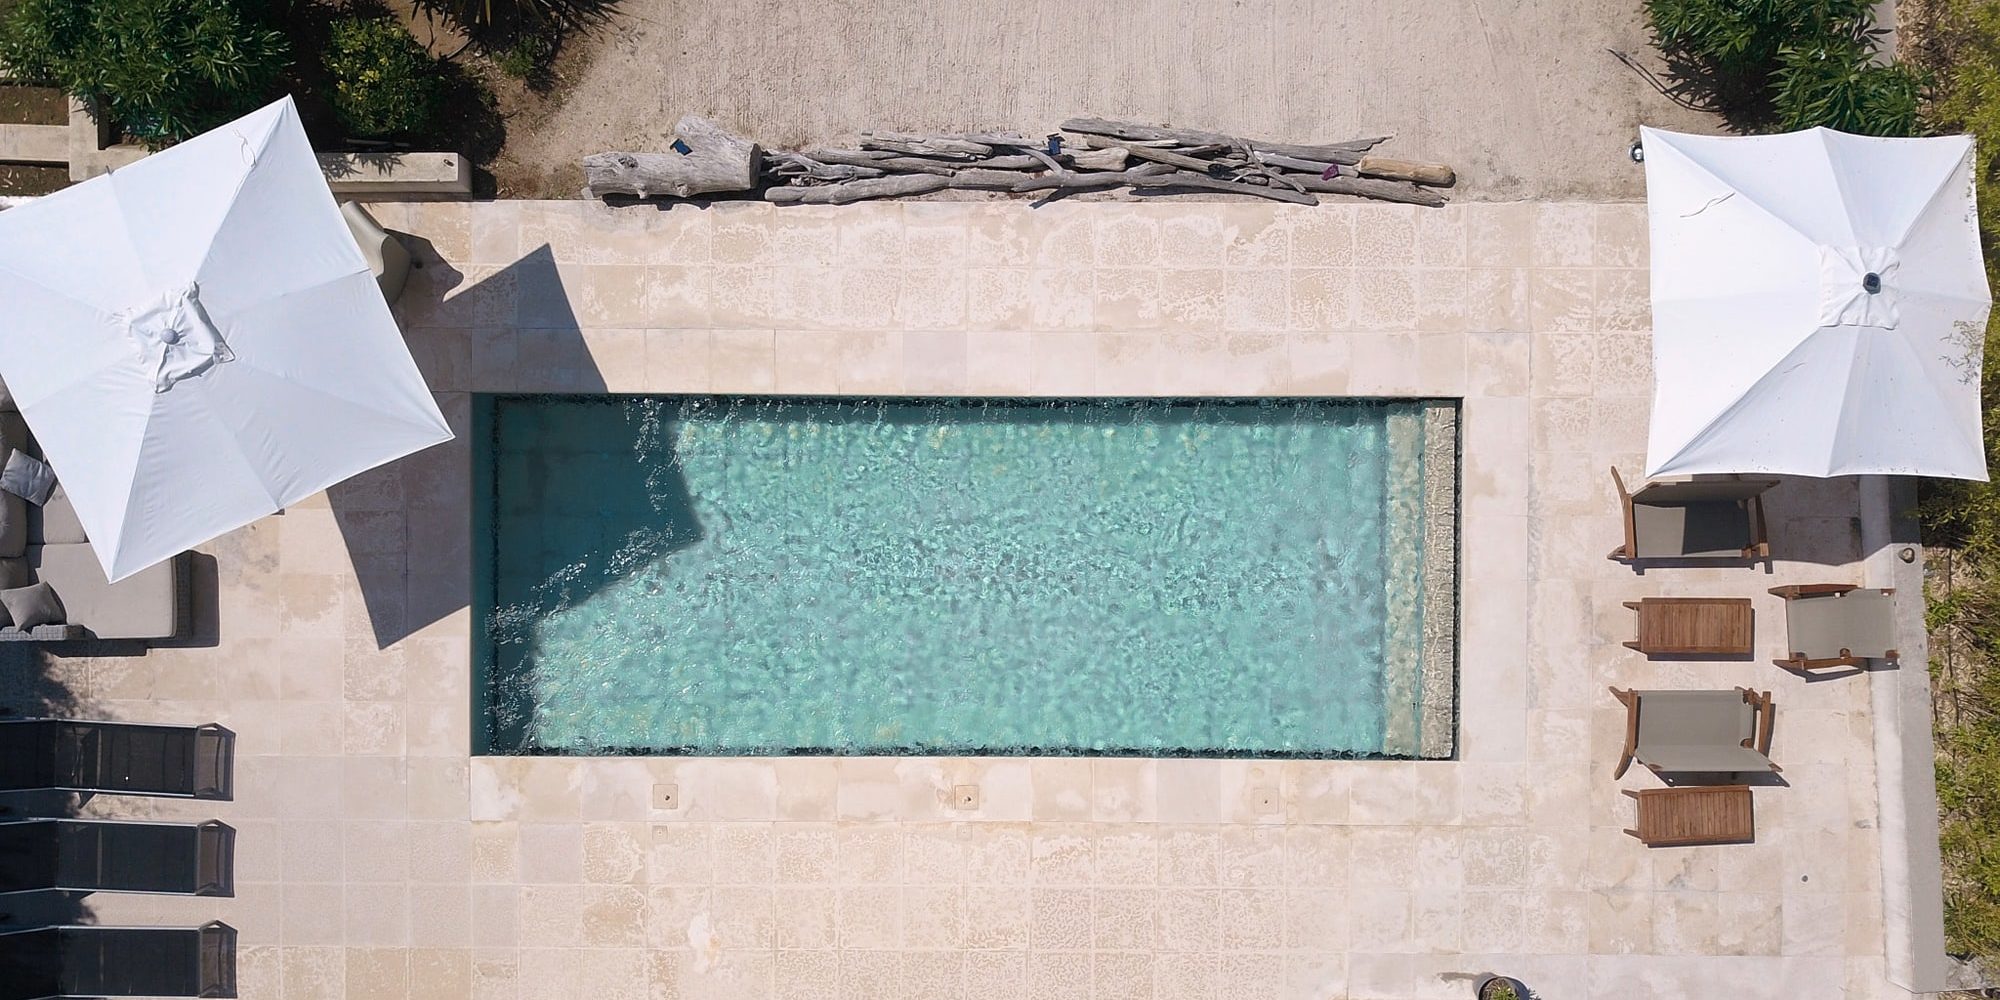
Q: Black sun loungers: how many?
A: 3